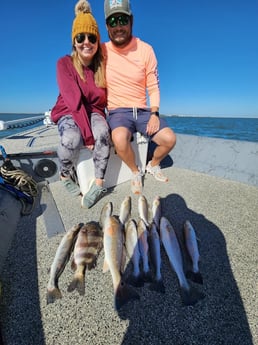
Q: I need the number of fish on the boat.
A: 12